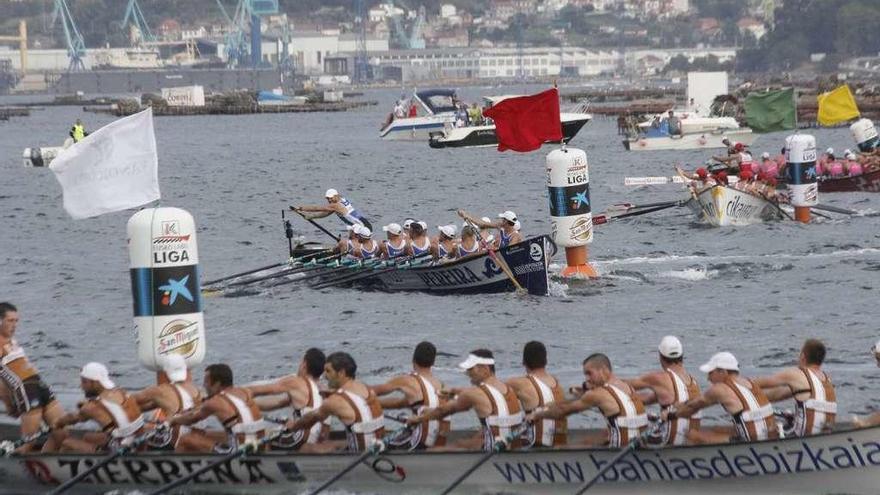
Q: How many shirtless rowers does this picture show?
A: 0